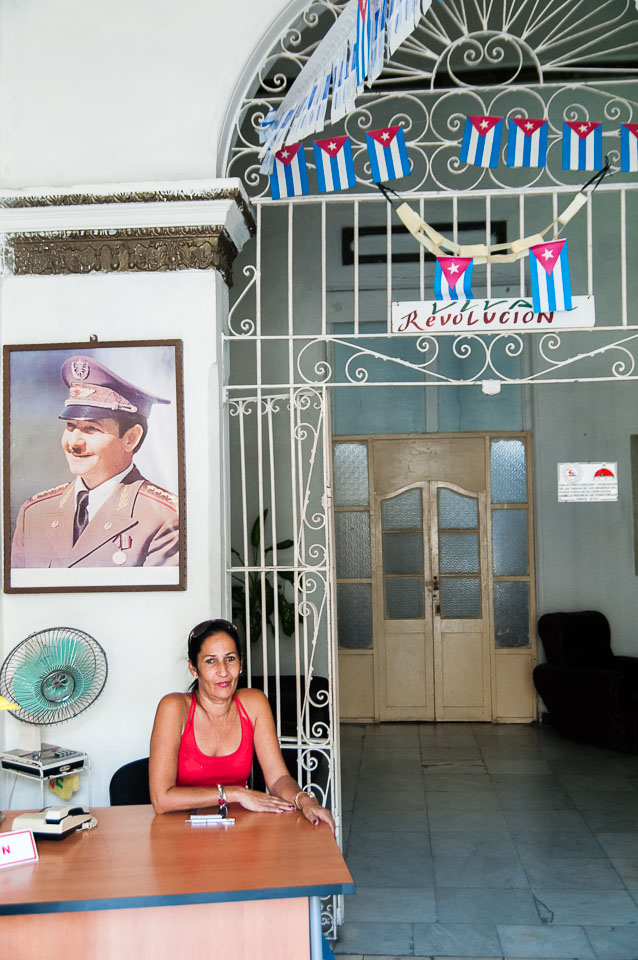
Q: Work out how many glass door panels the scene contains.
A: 12